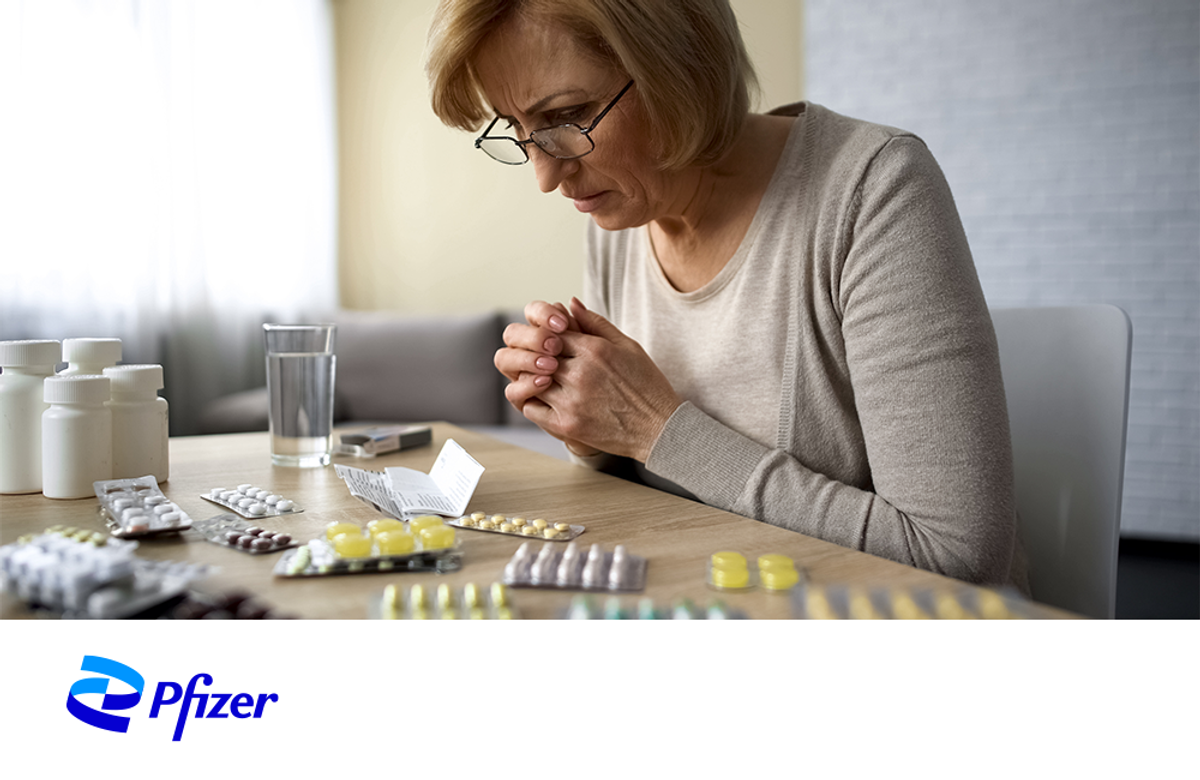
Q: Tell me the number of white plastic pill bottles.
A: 4